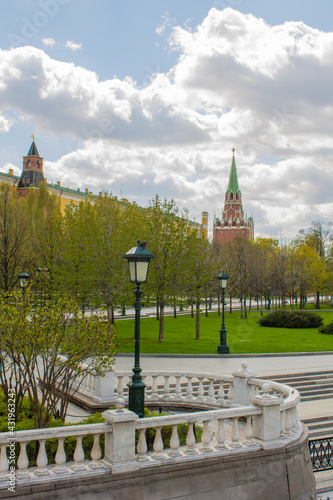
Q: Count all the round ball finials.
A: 3